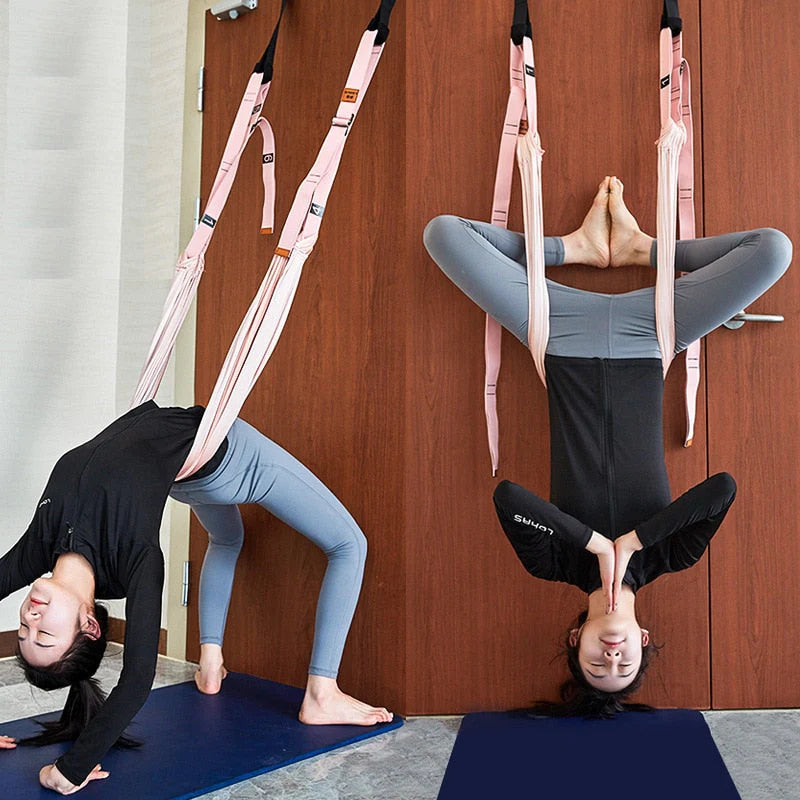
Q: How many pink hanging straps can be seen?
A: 4